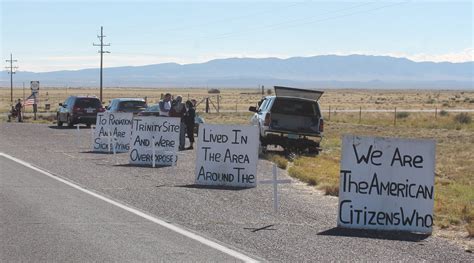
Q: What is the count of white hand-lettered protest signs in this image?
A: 4